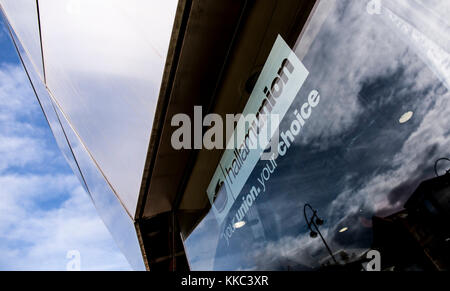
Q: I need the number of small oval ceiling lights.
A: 3